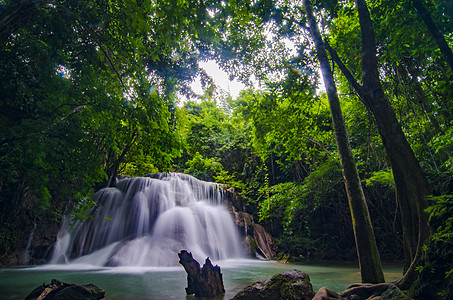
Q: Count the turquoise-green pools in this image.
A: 1